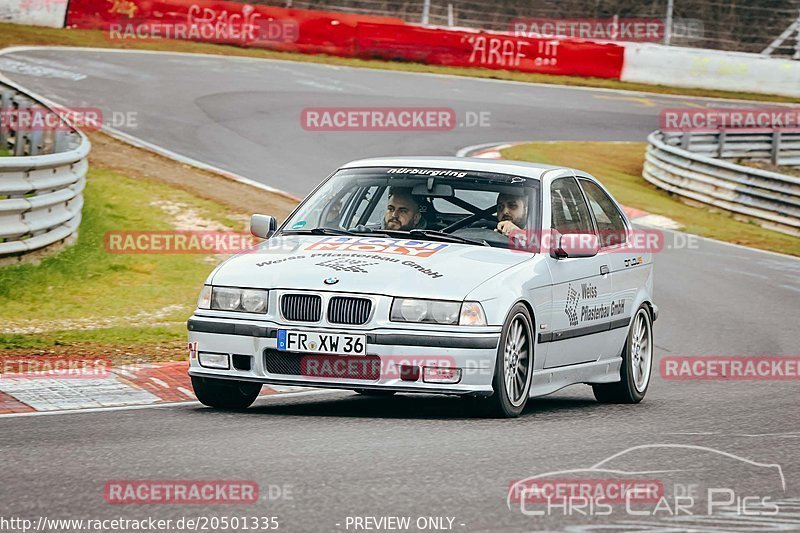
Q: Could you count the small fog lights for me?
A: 2